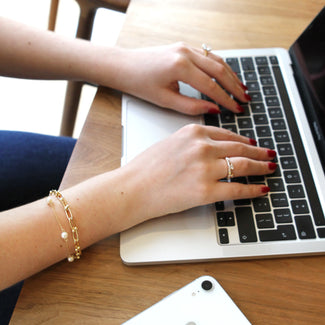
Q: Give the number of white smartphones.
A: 1